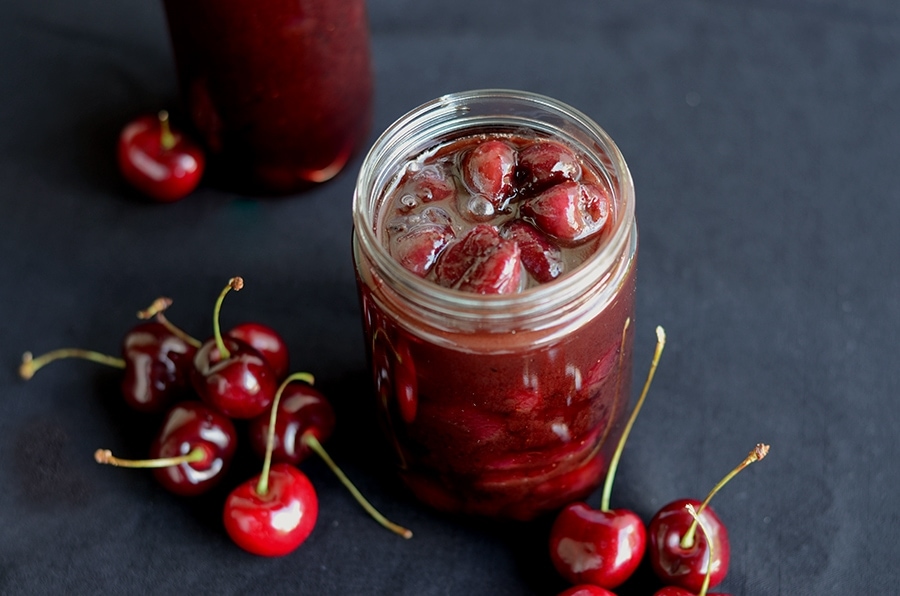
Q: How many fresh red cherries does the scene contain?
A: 11